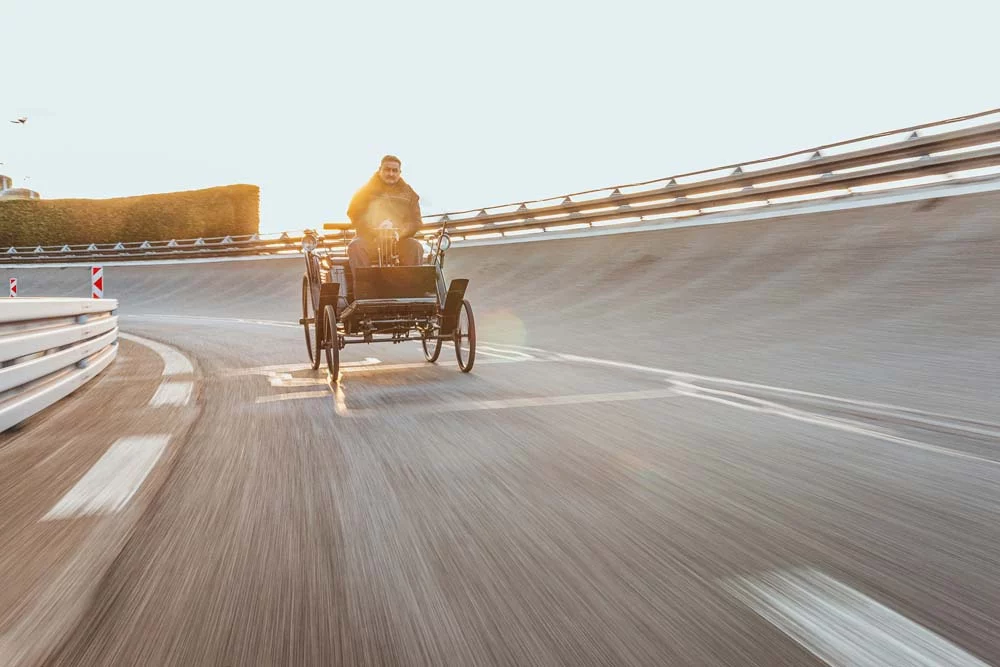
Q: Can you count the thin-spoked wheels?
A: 4